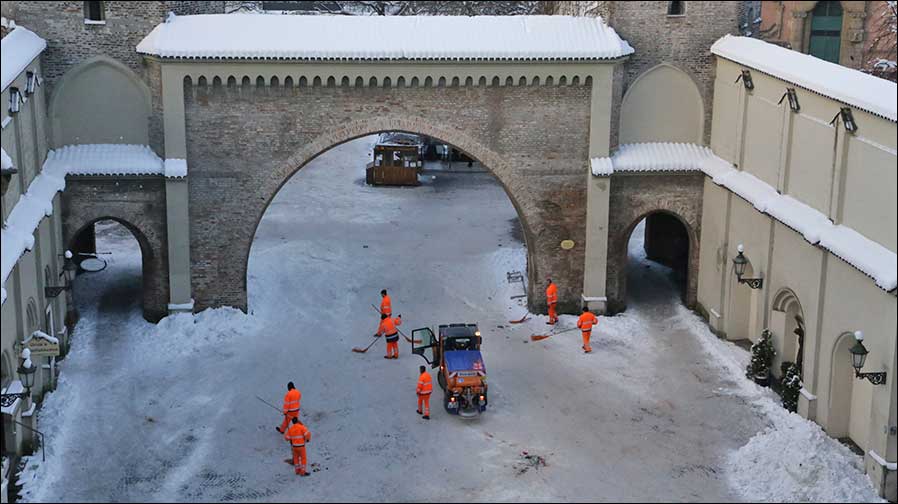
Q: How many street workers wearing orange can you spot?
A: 7